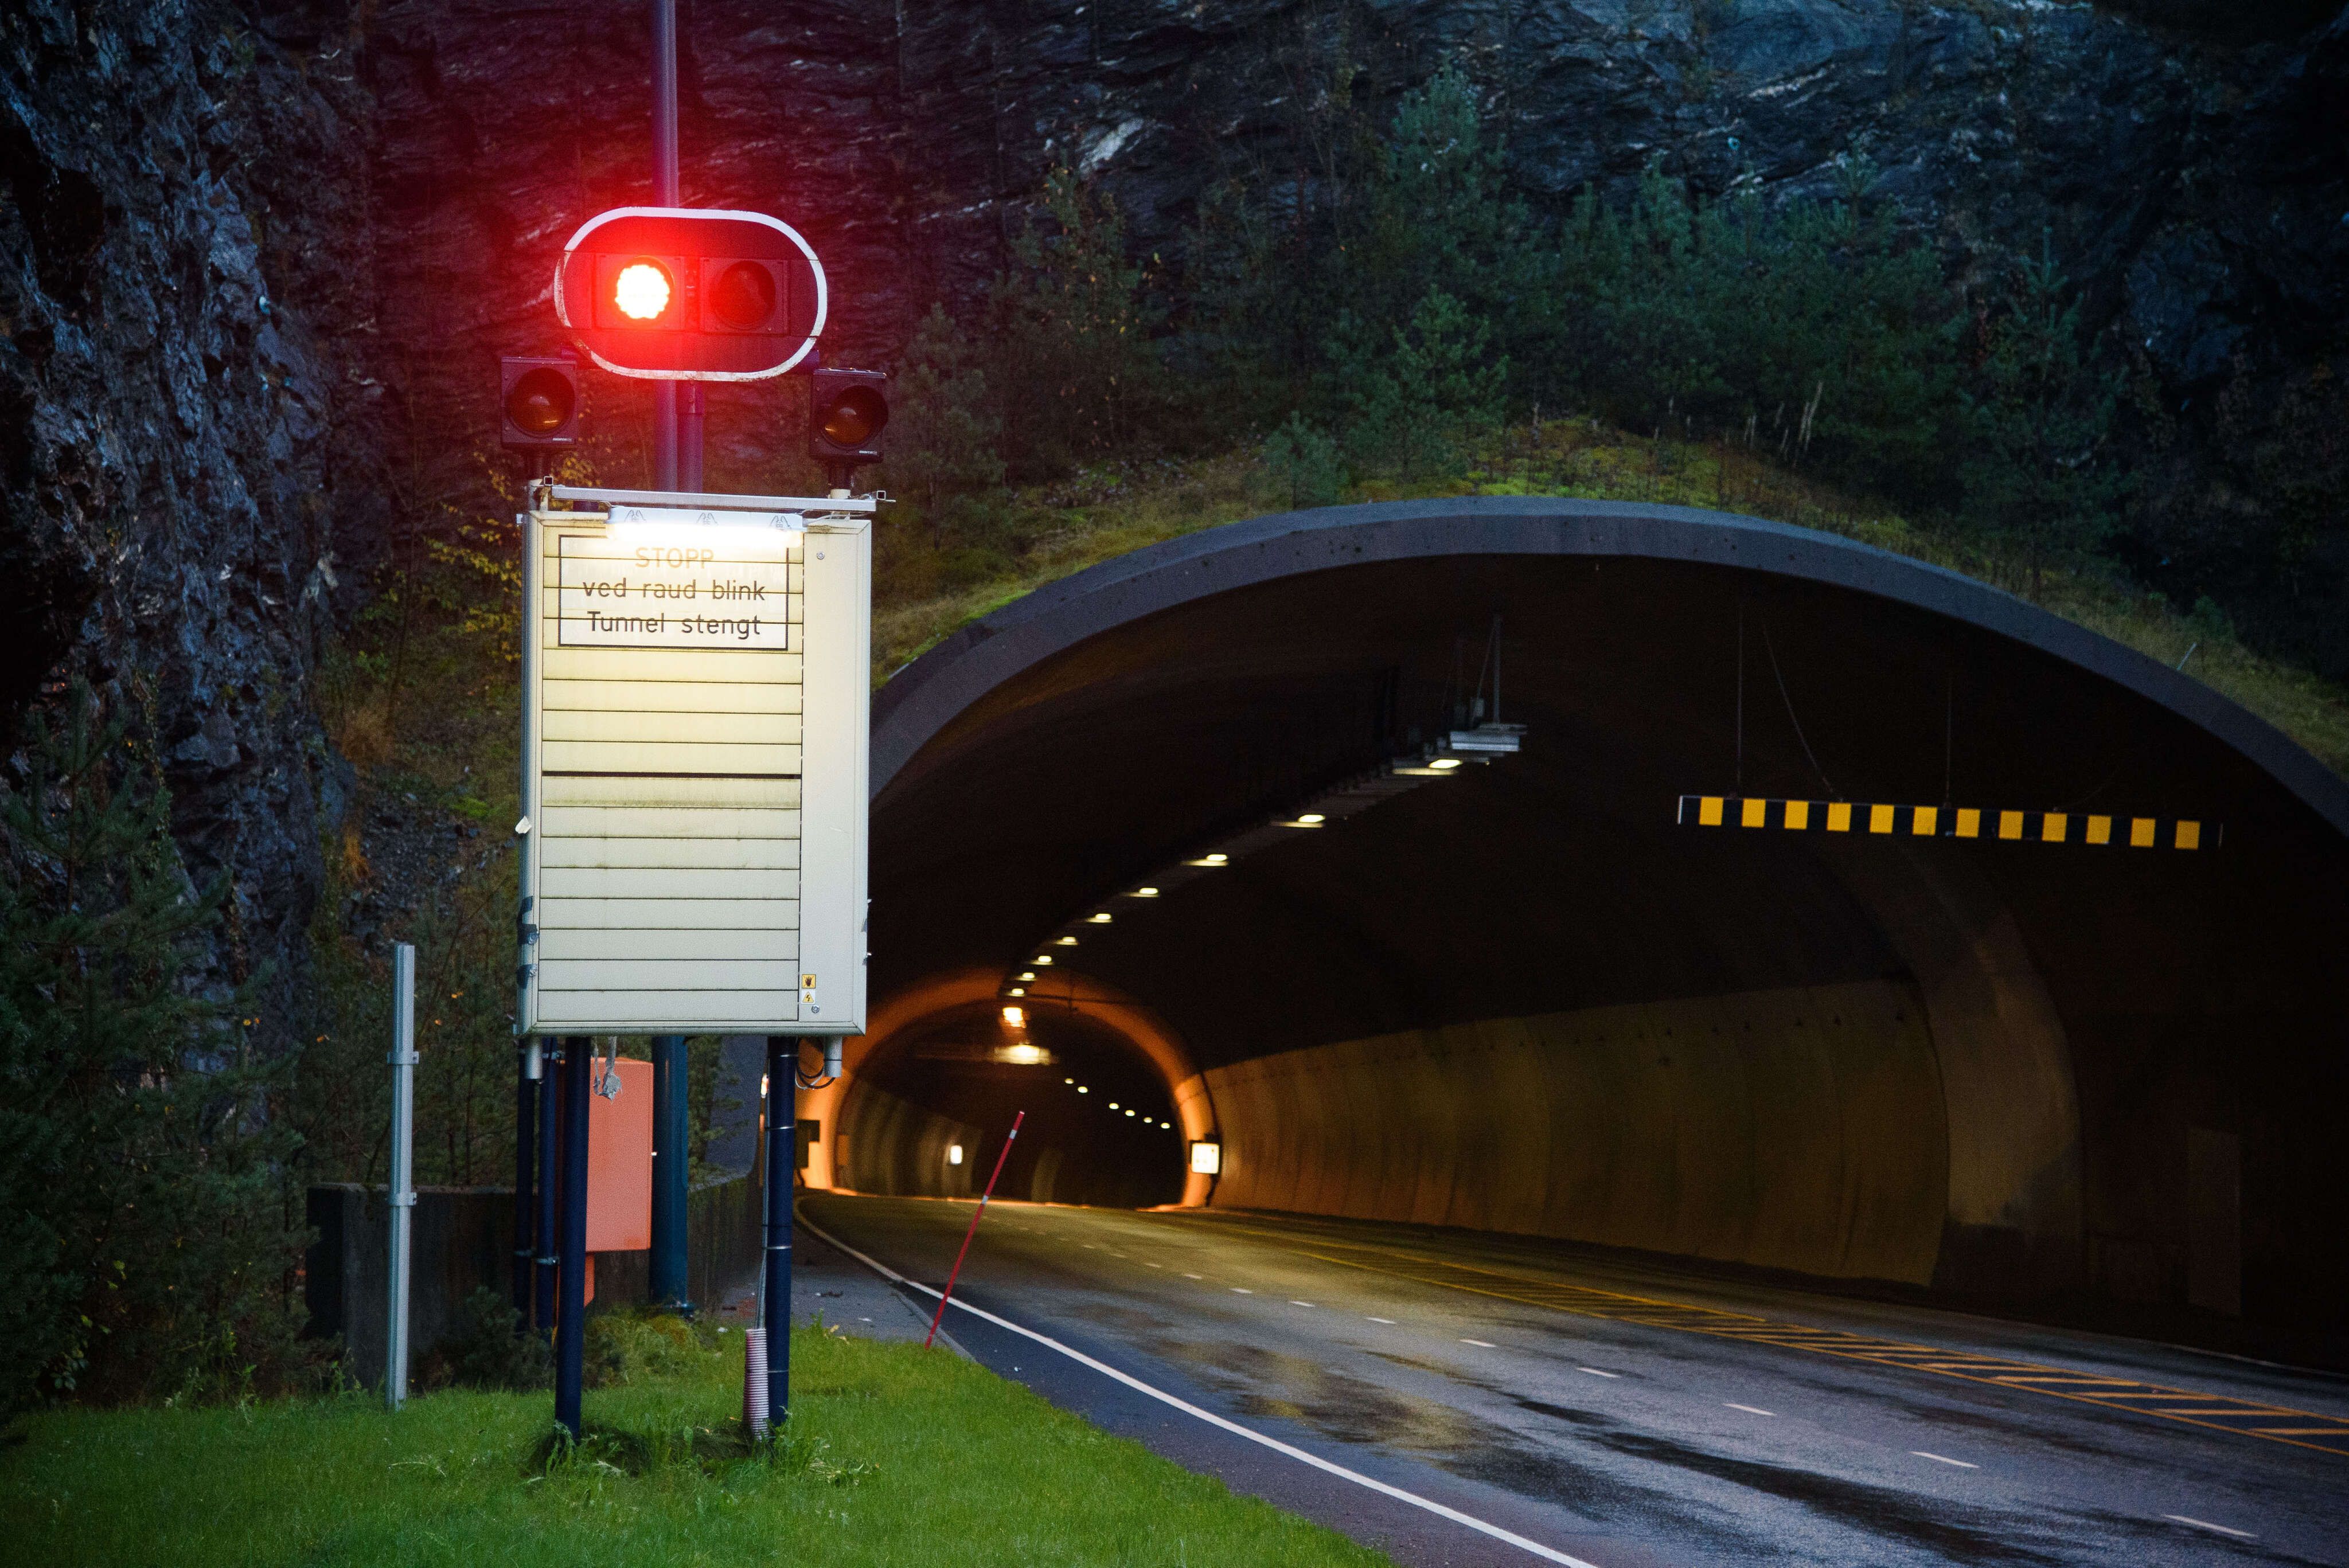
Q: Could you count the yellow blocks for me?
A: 12